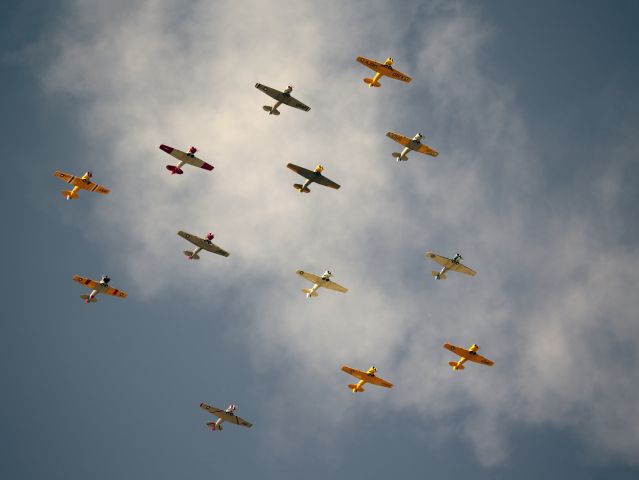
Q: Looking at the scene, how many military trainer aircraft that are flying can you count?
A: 13